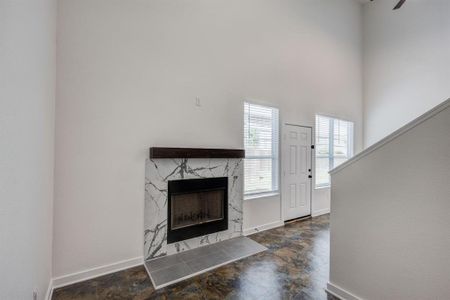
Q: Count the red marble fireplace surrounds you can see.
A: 0